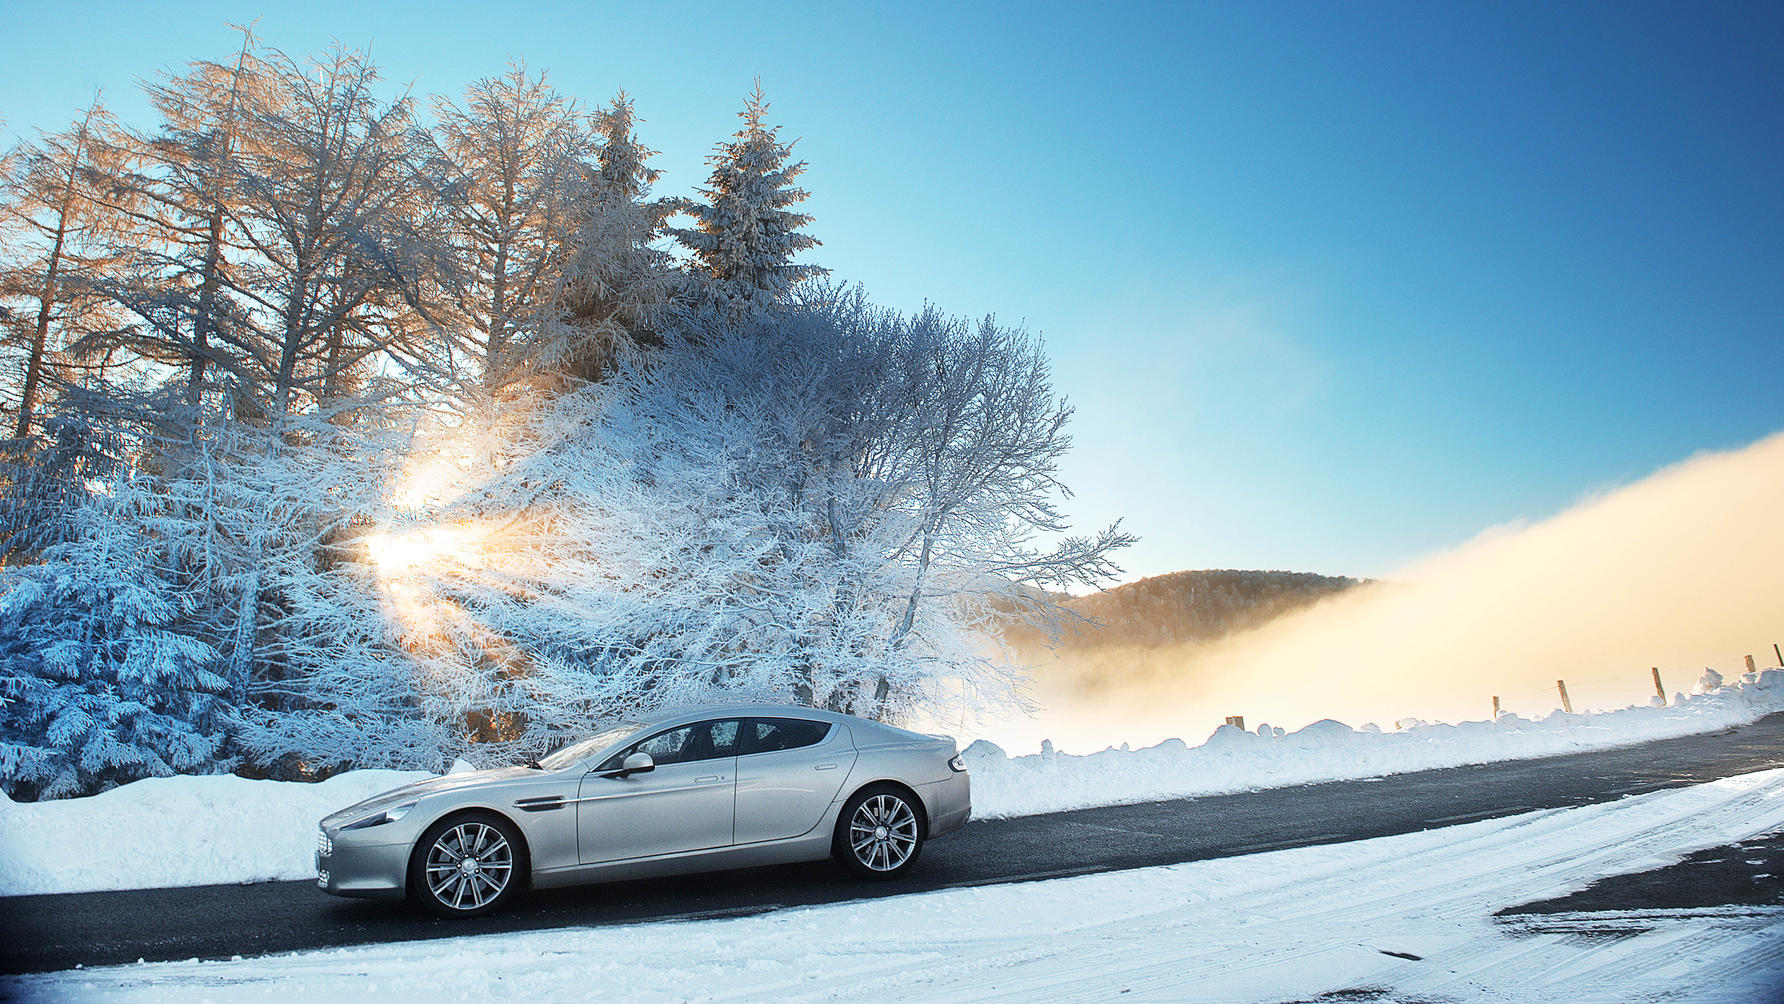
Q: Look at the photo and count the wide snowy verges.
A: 2